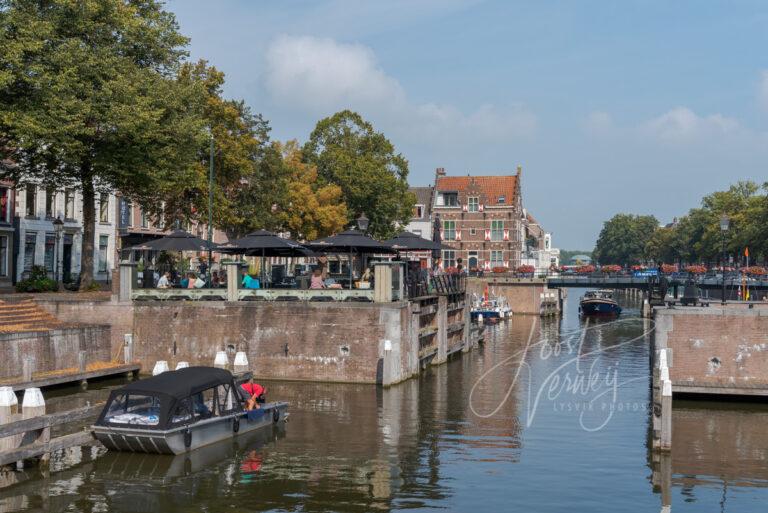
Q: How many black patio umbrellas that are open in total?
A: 4